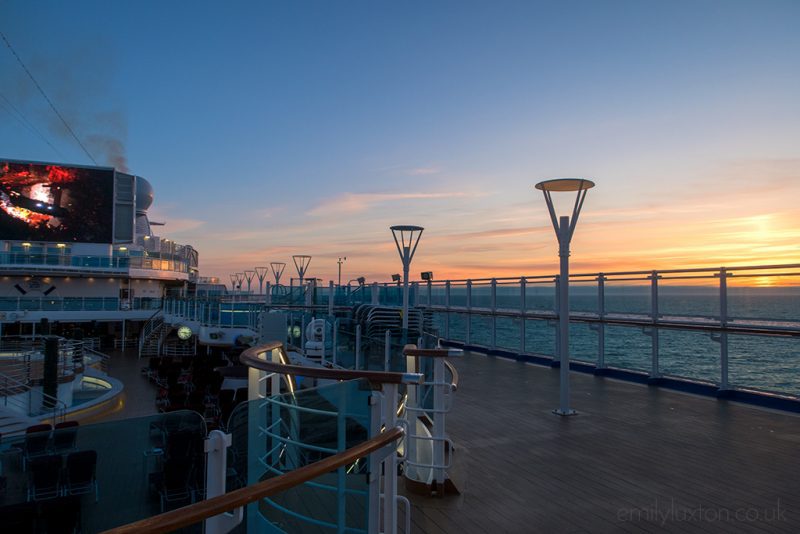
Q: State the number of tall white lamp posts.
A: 8